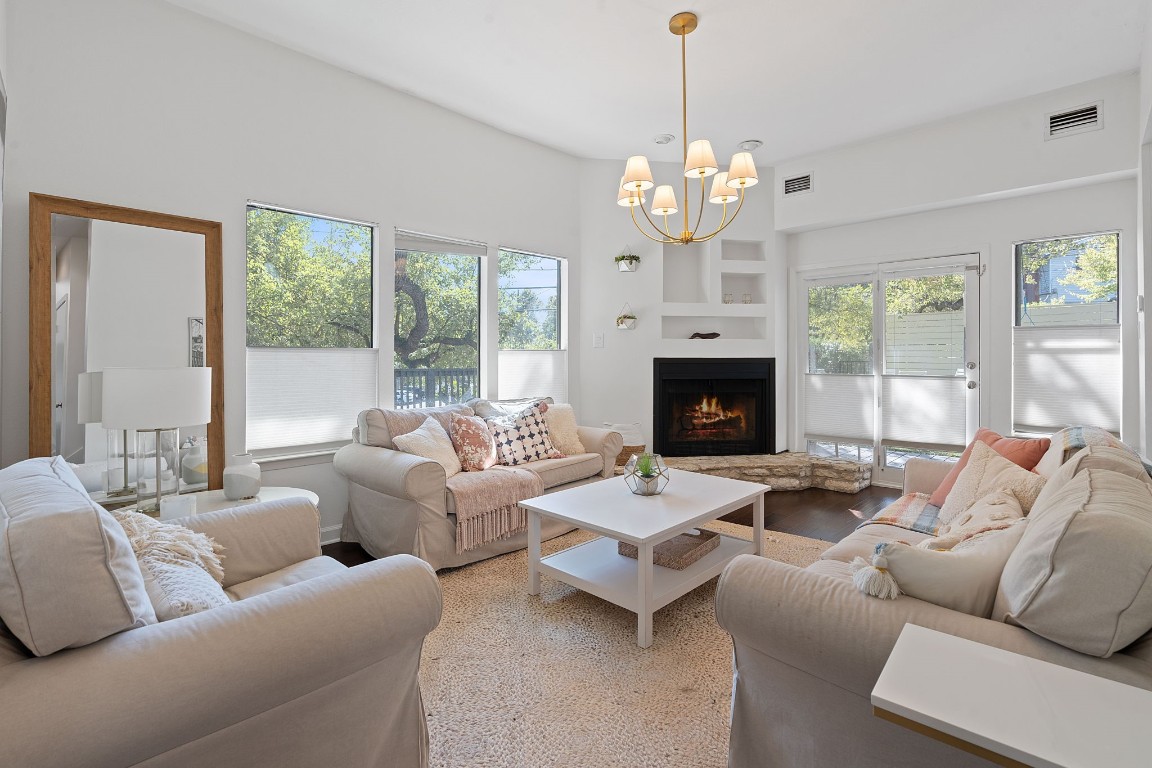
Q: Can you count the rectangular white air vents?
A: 2